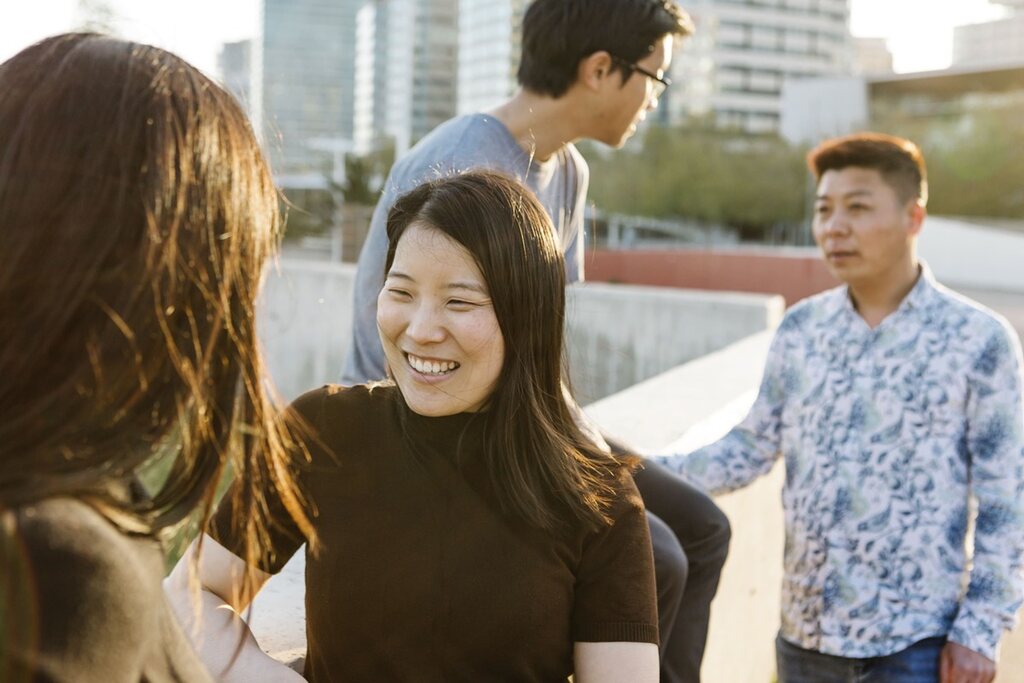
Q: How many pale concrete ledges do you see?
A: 2